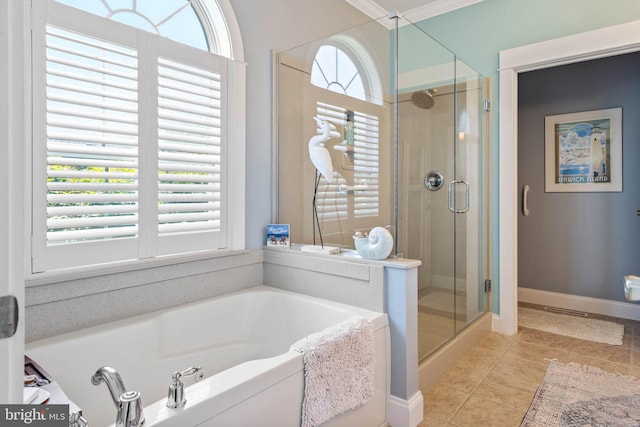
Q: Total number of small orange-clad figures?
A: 0